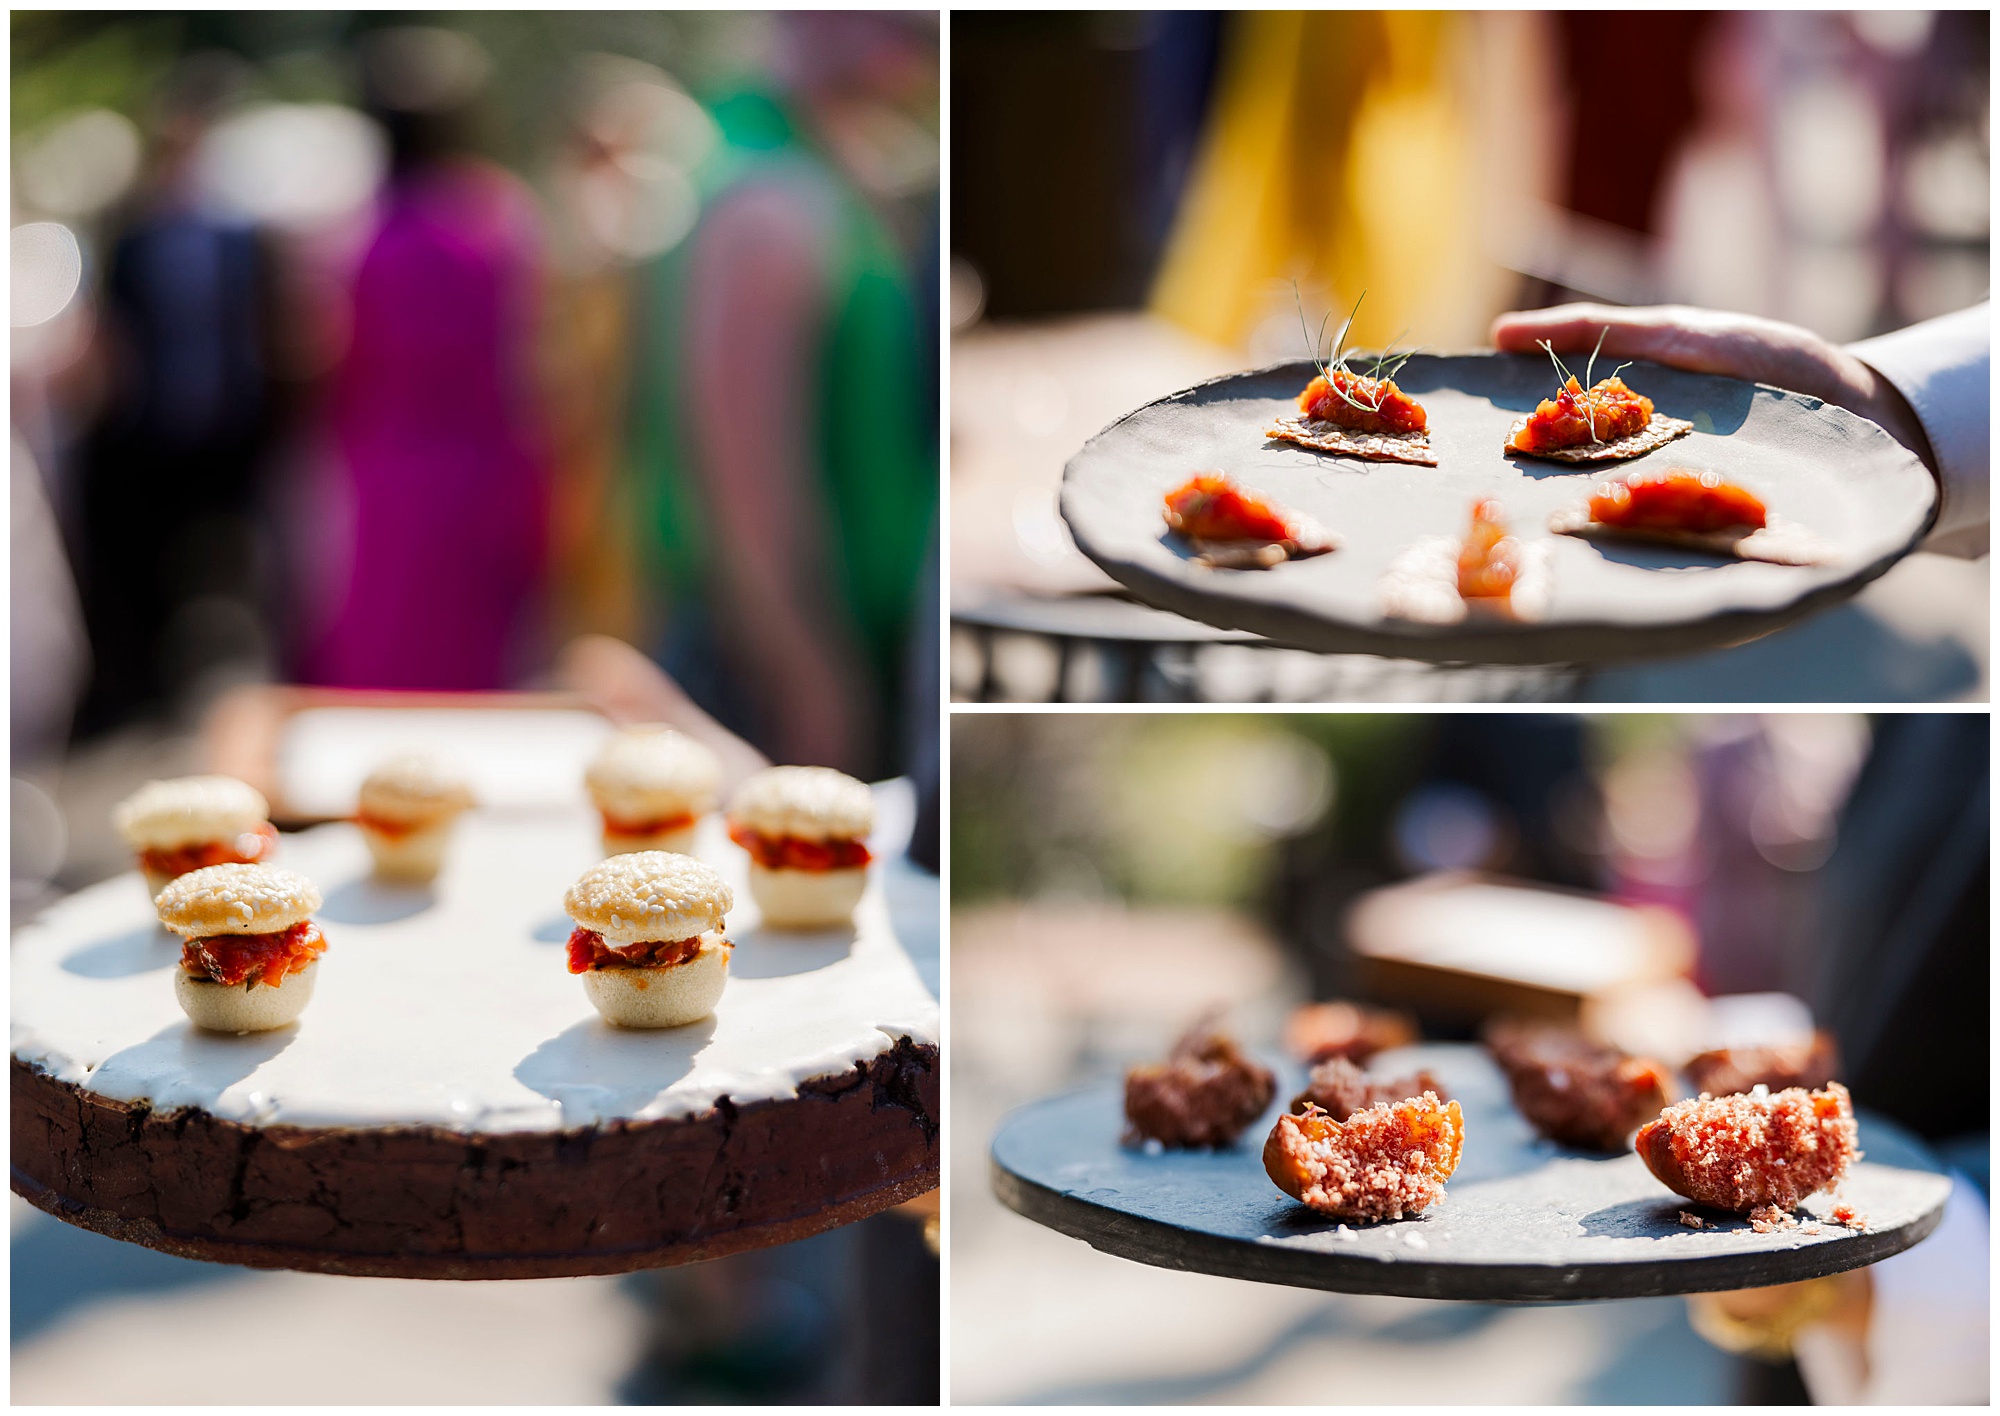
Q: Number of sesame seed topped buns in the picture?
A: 6